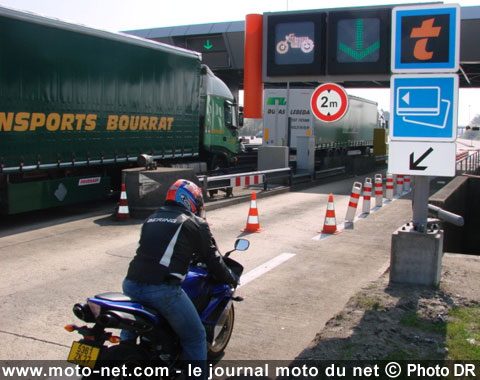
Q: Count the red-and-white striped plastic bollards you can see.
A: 6